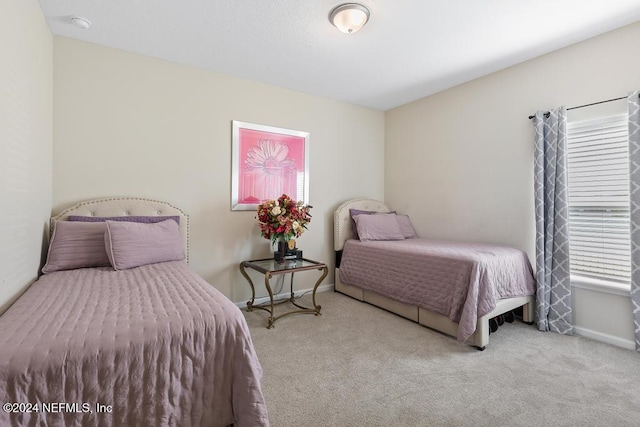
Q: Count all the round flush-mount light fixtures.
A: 1